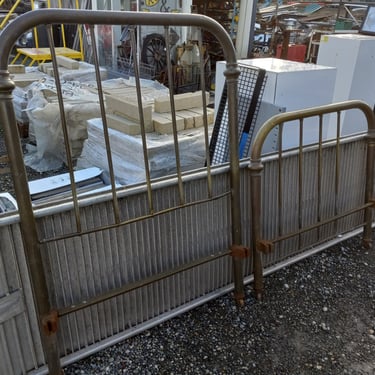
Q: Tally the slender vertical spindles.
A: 9